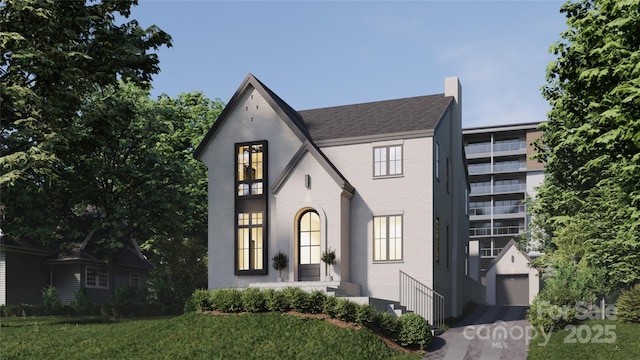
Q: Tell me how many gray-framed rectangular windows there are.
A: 2